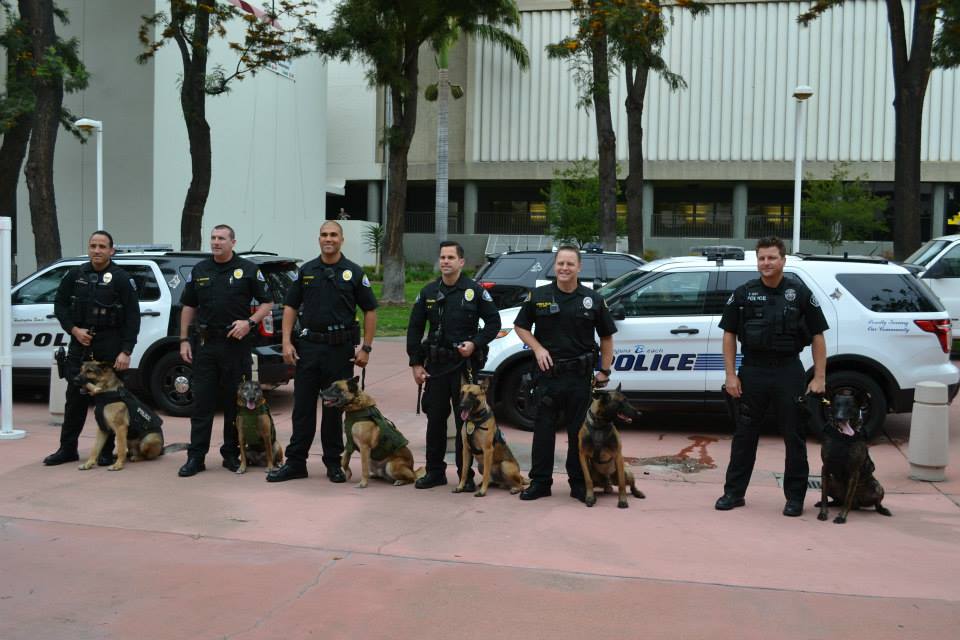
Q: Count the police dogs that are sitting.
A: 6